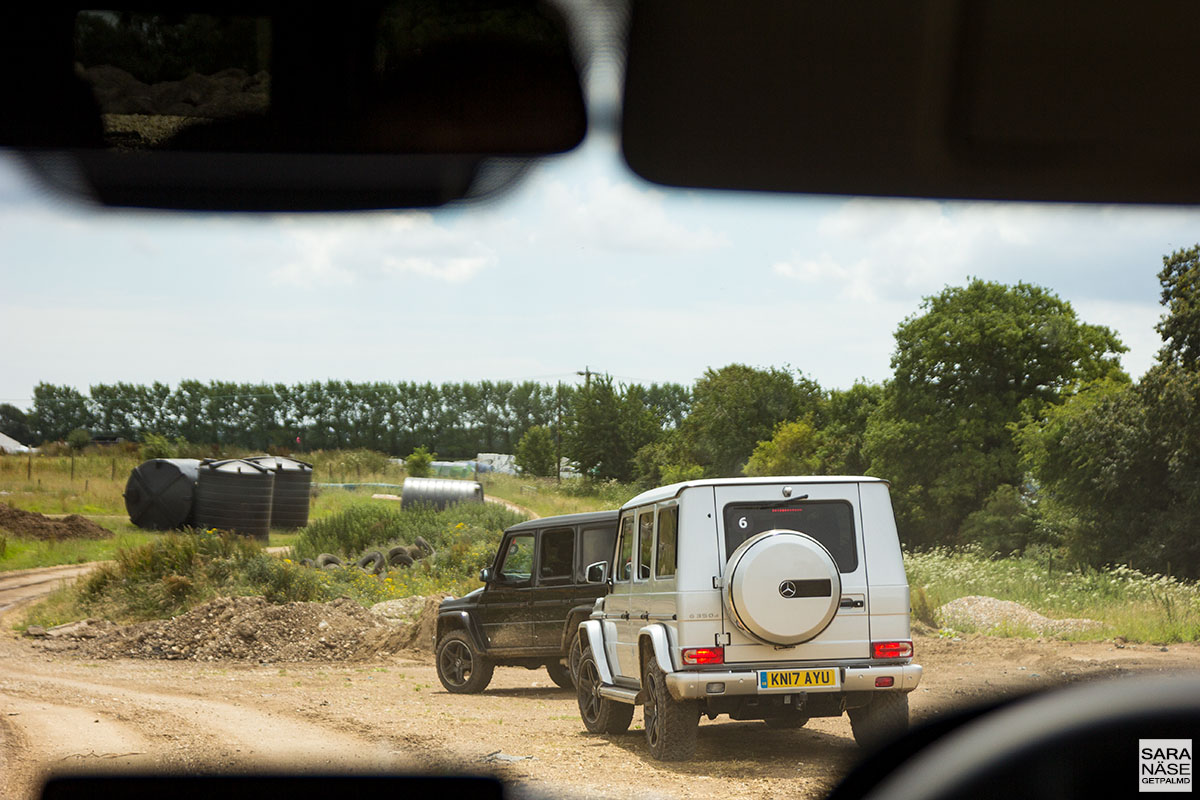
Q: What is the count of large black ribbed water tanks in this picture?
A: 3